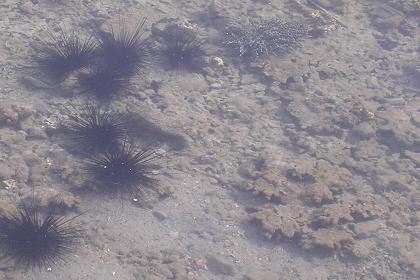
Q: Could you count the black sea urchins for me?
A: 7